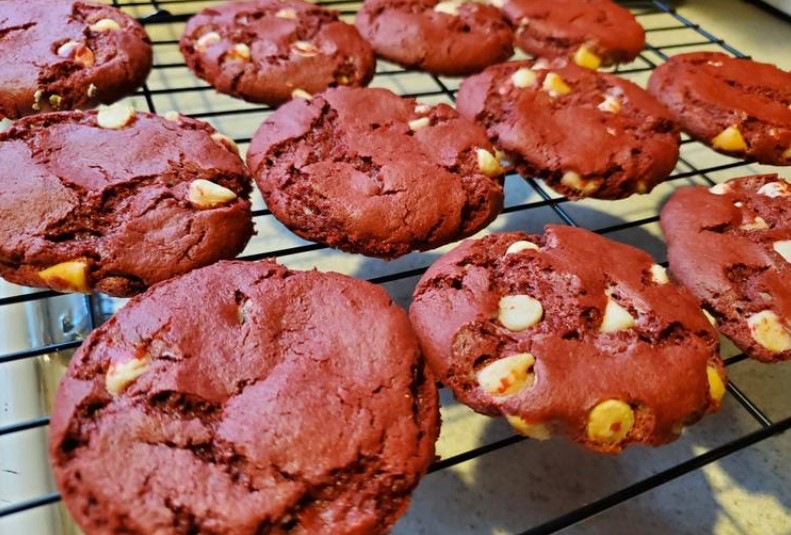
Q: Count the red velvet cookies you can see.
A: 11